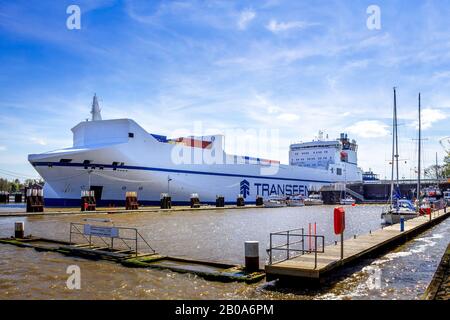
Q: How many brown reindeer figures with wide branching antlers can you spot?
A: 0